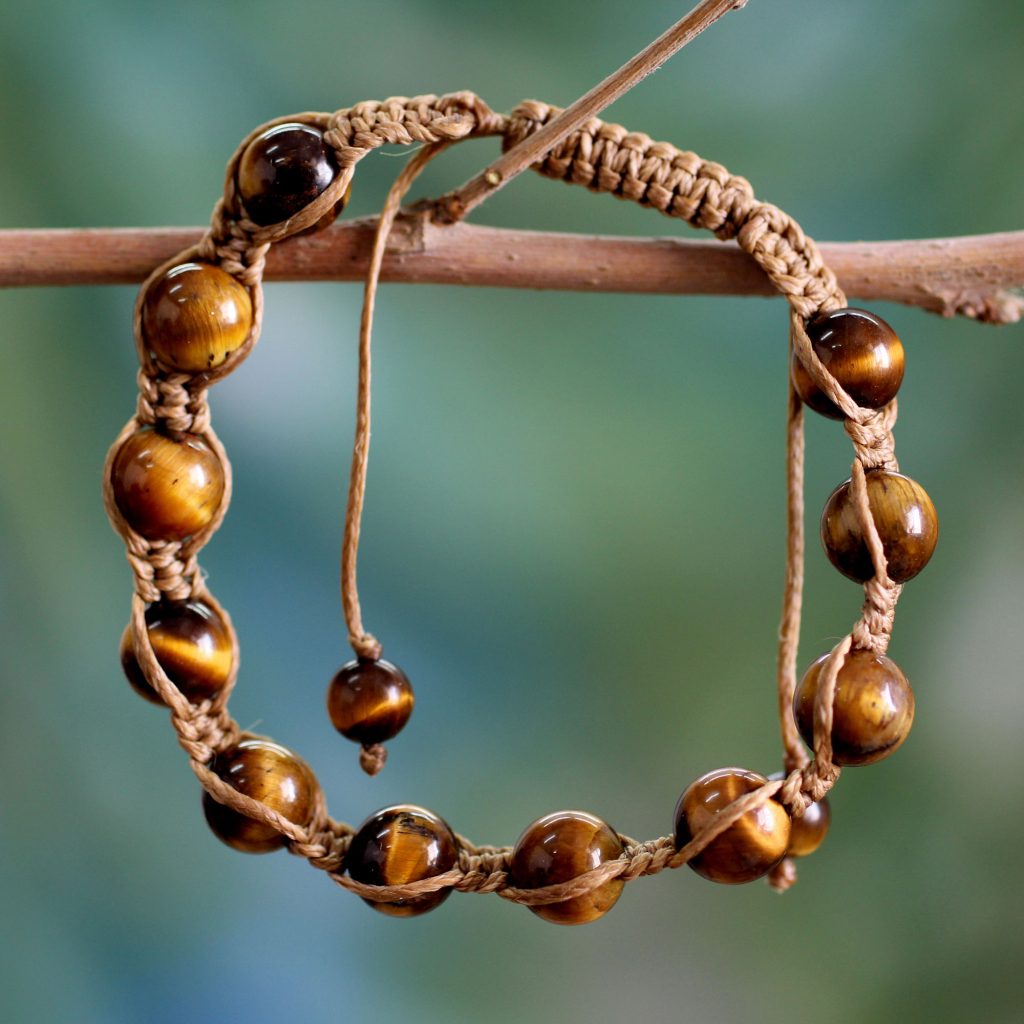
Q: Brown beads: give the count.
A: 13